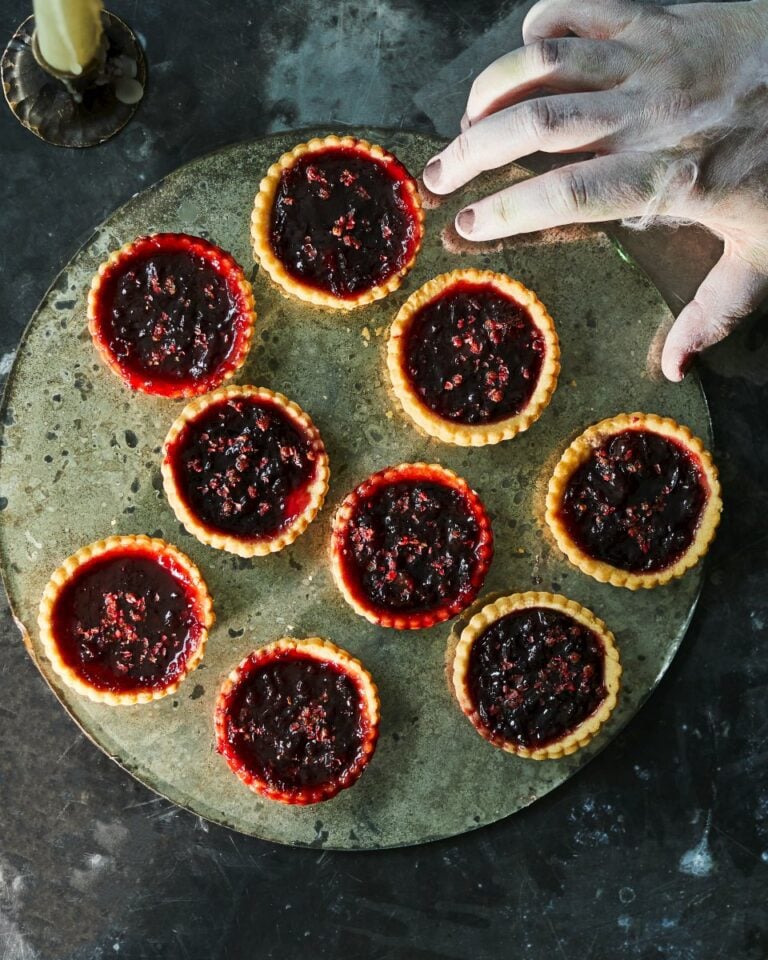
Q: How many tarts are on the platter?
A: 9